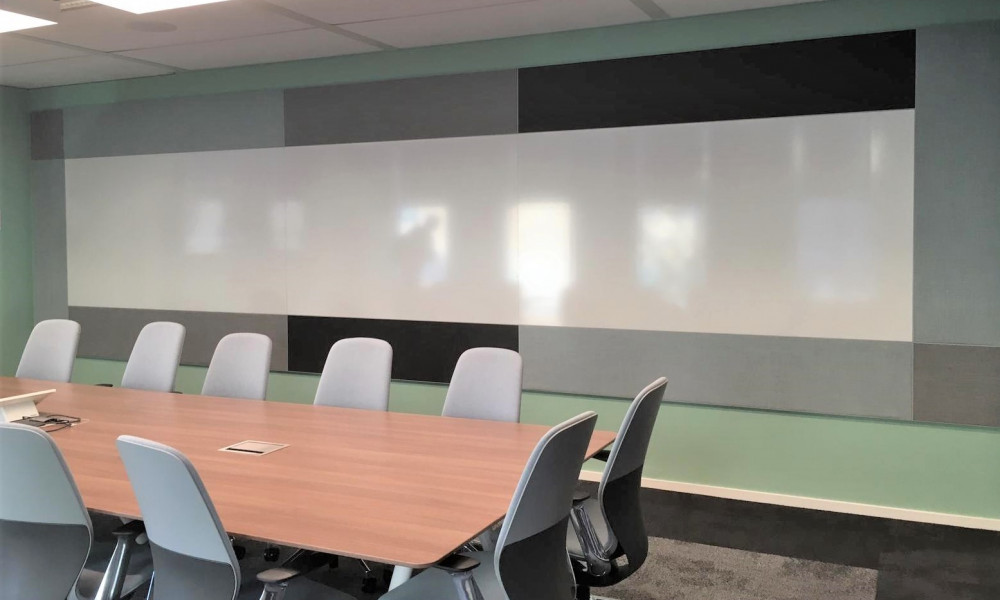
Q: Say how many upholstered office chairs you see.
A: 9